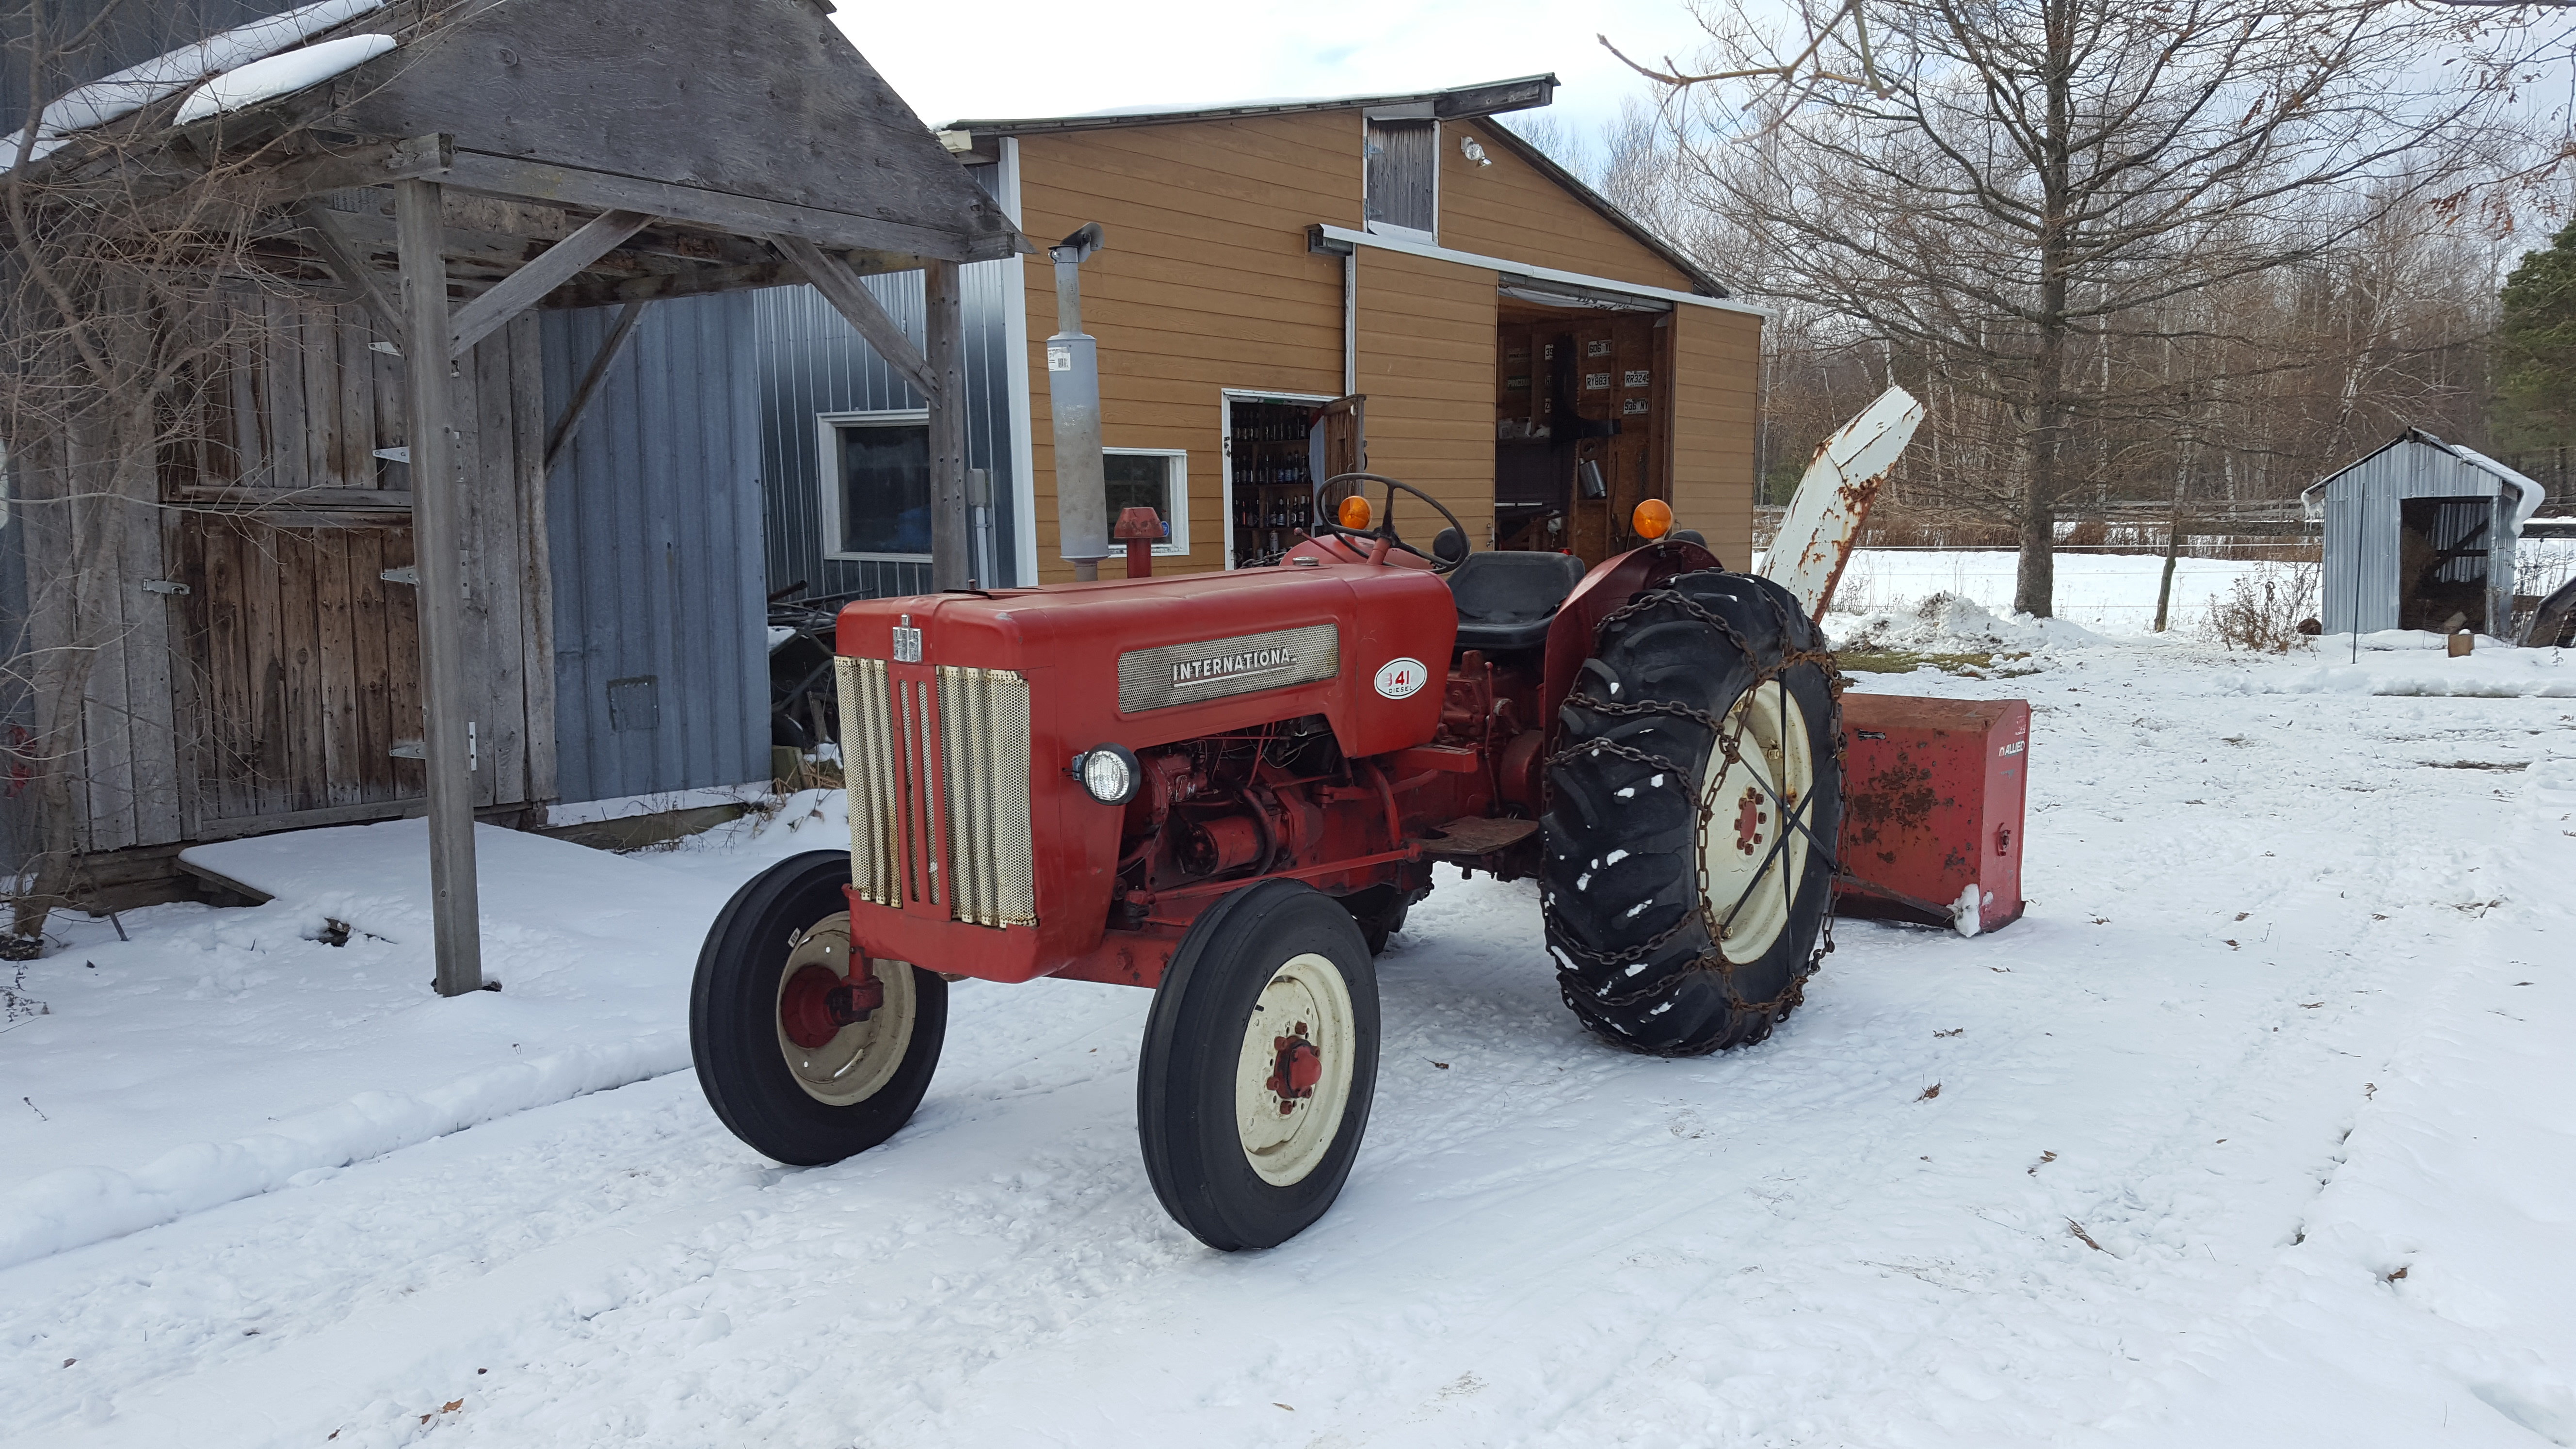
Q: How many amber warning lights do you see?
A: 2